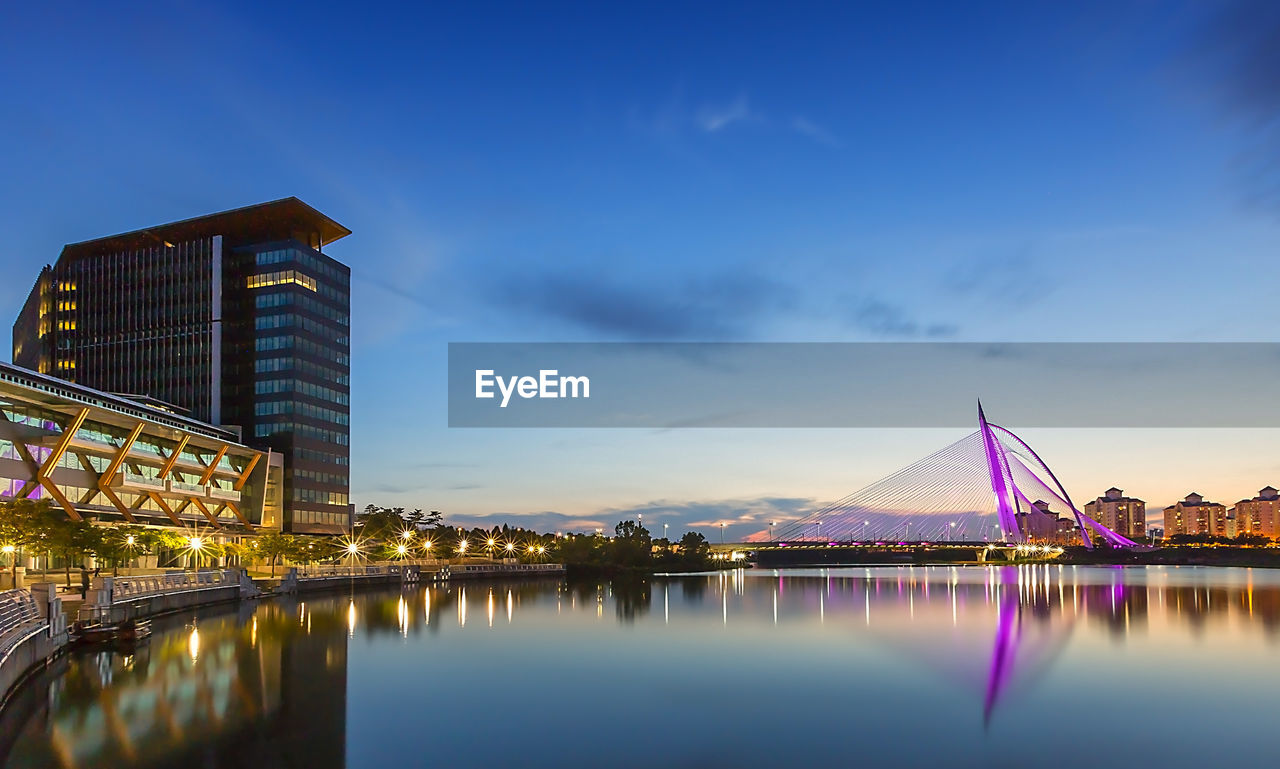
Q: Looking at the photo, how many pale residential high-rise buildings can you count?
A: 4